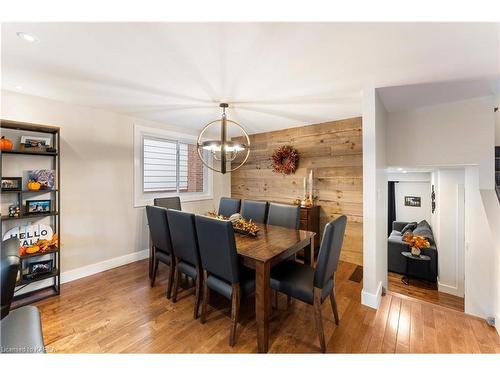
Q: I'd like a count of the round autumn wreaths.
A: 1